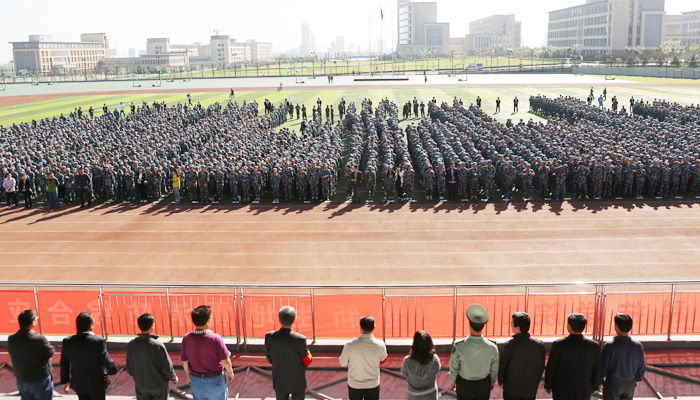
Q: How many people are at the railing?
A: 11